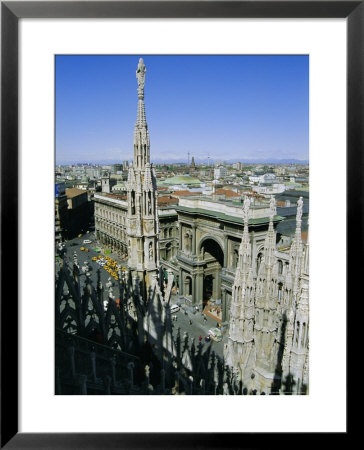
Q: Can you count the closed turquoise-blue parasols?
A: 0